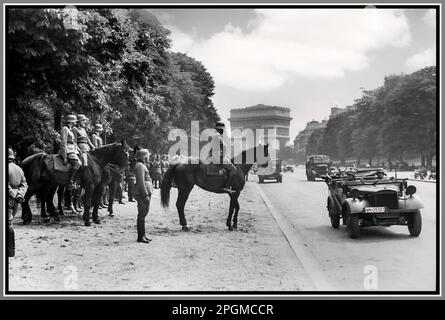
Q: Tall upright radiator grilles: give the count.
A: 1